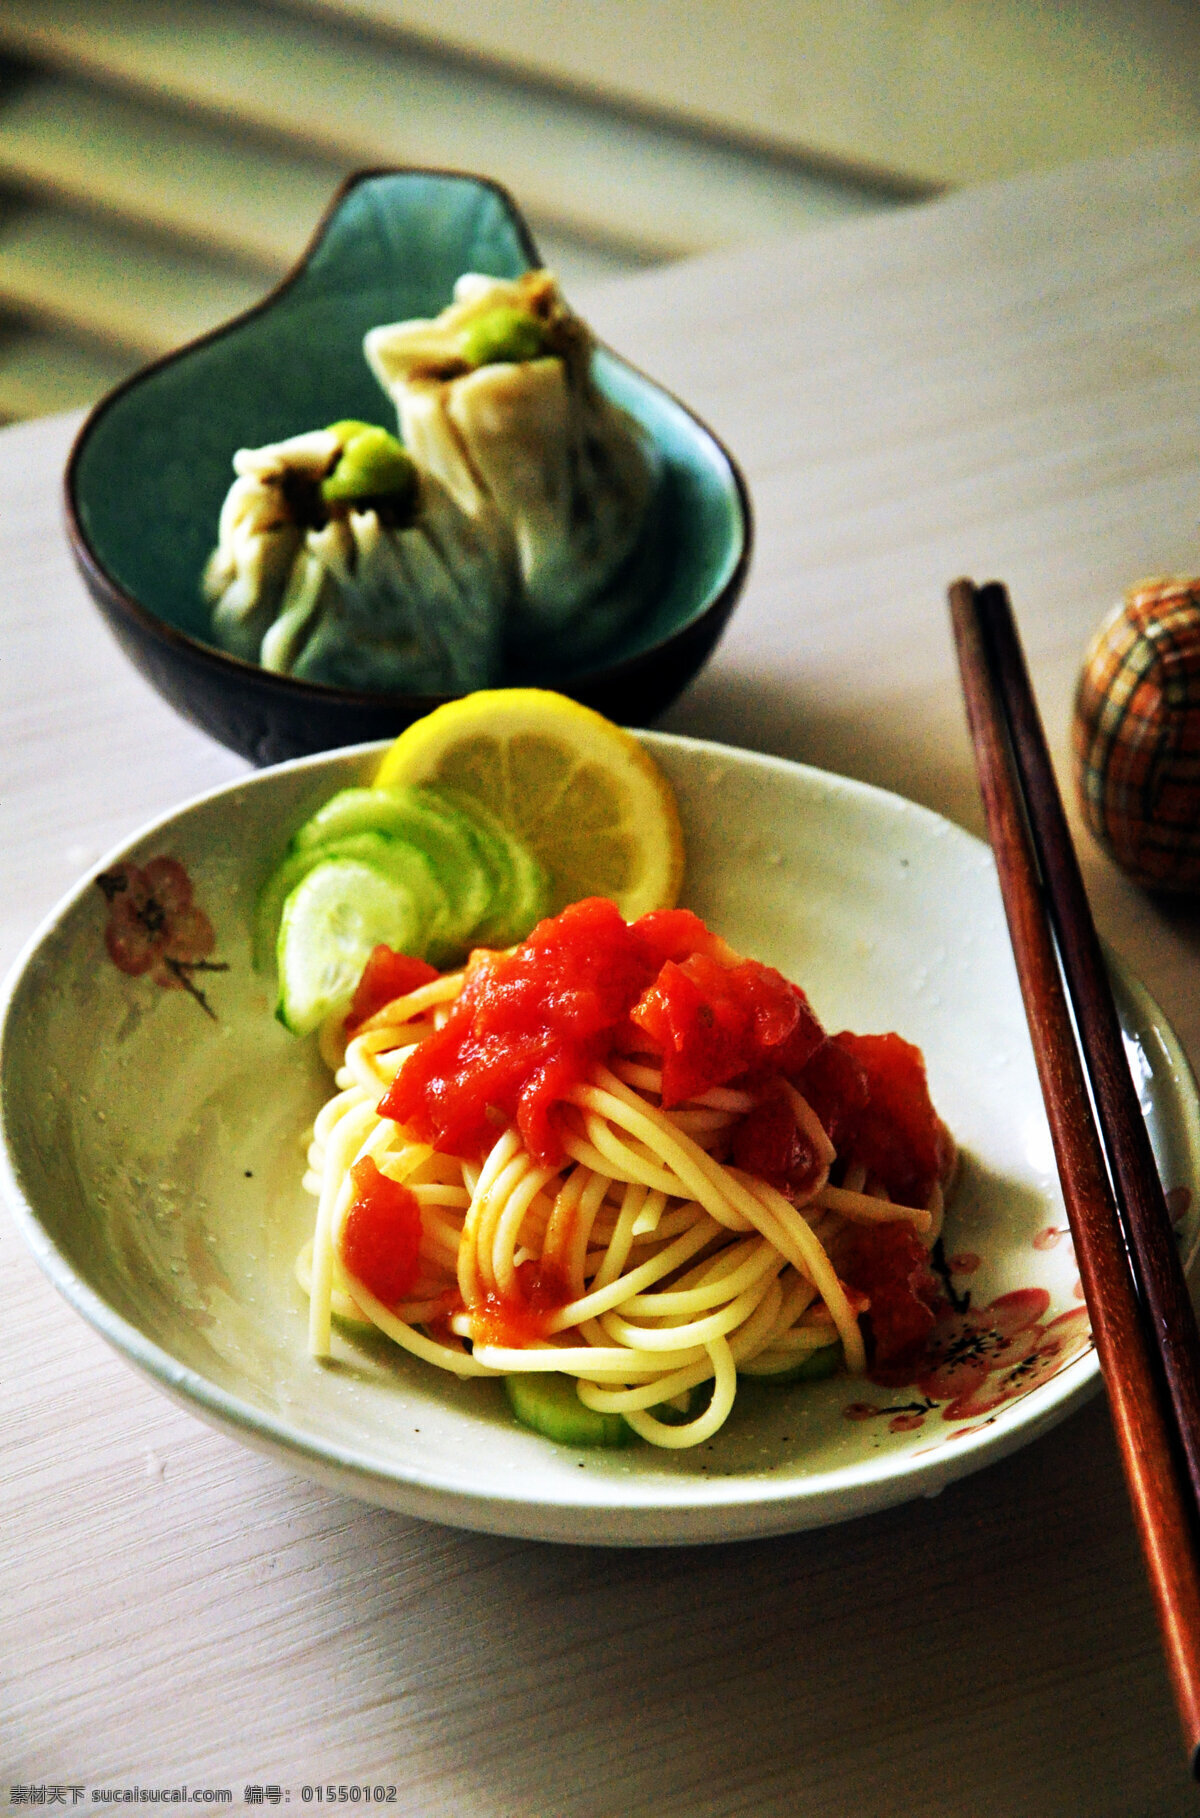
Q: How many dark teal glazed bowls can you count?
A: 1